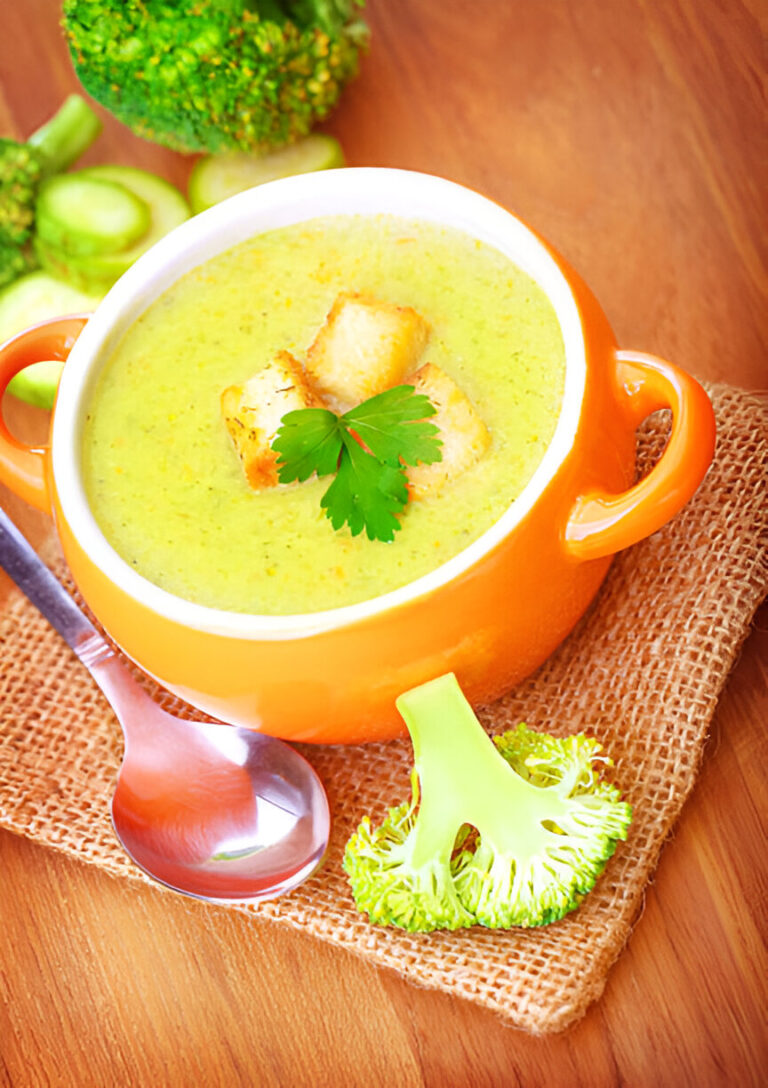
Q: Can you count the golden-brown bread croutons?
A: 3